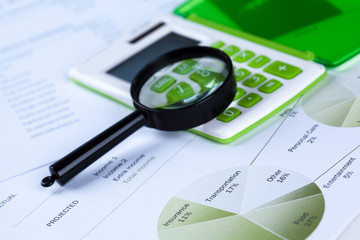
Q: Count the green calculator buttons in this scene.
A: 15